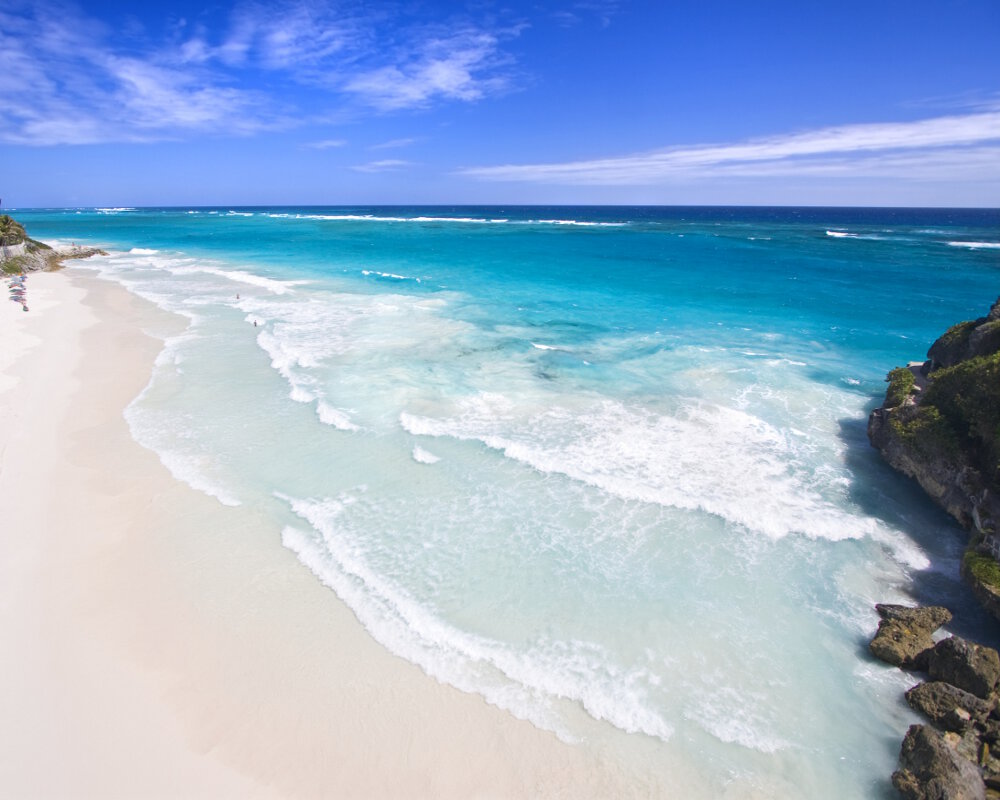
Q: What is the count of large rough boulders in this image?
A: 4